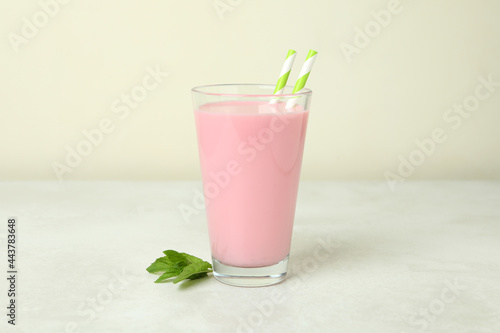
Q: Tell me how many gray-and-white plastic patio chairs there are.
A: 0